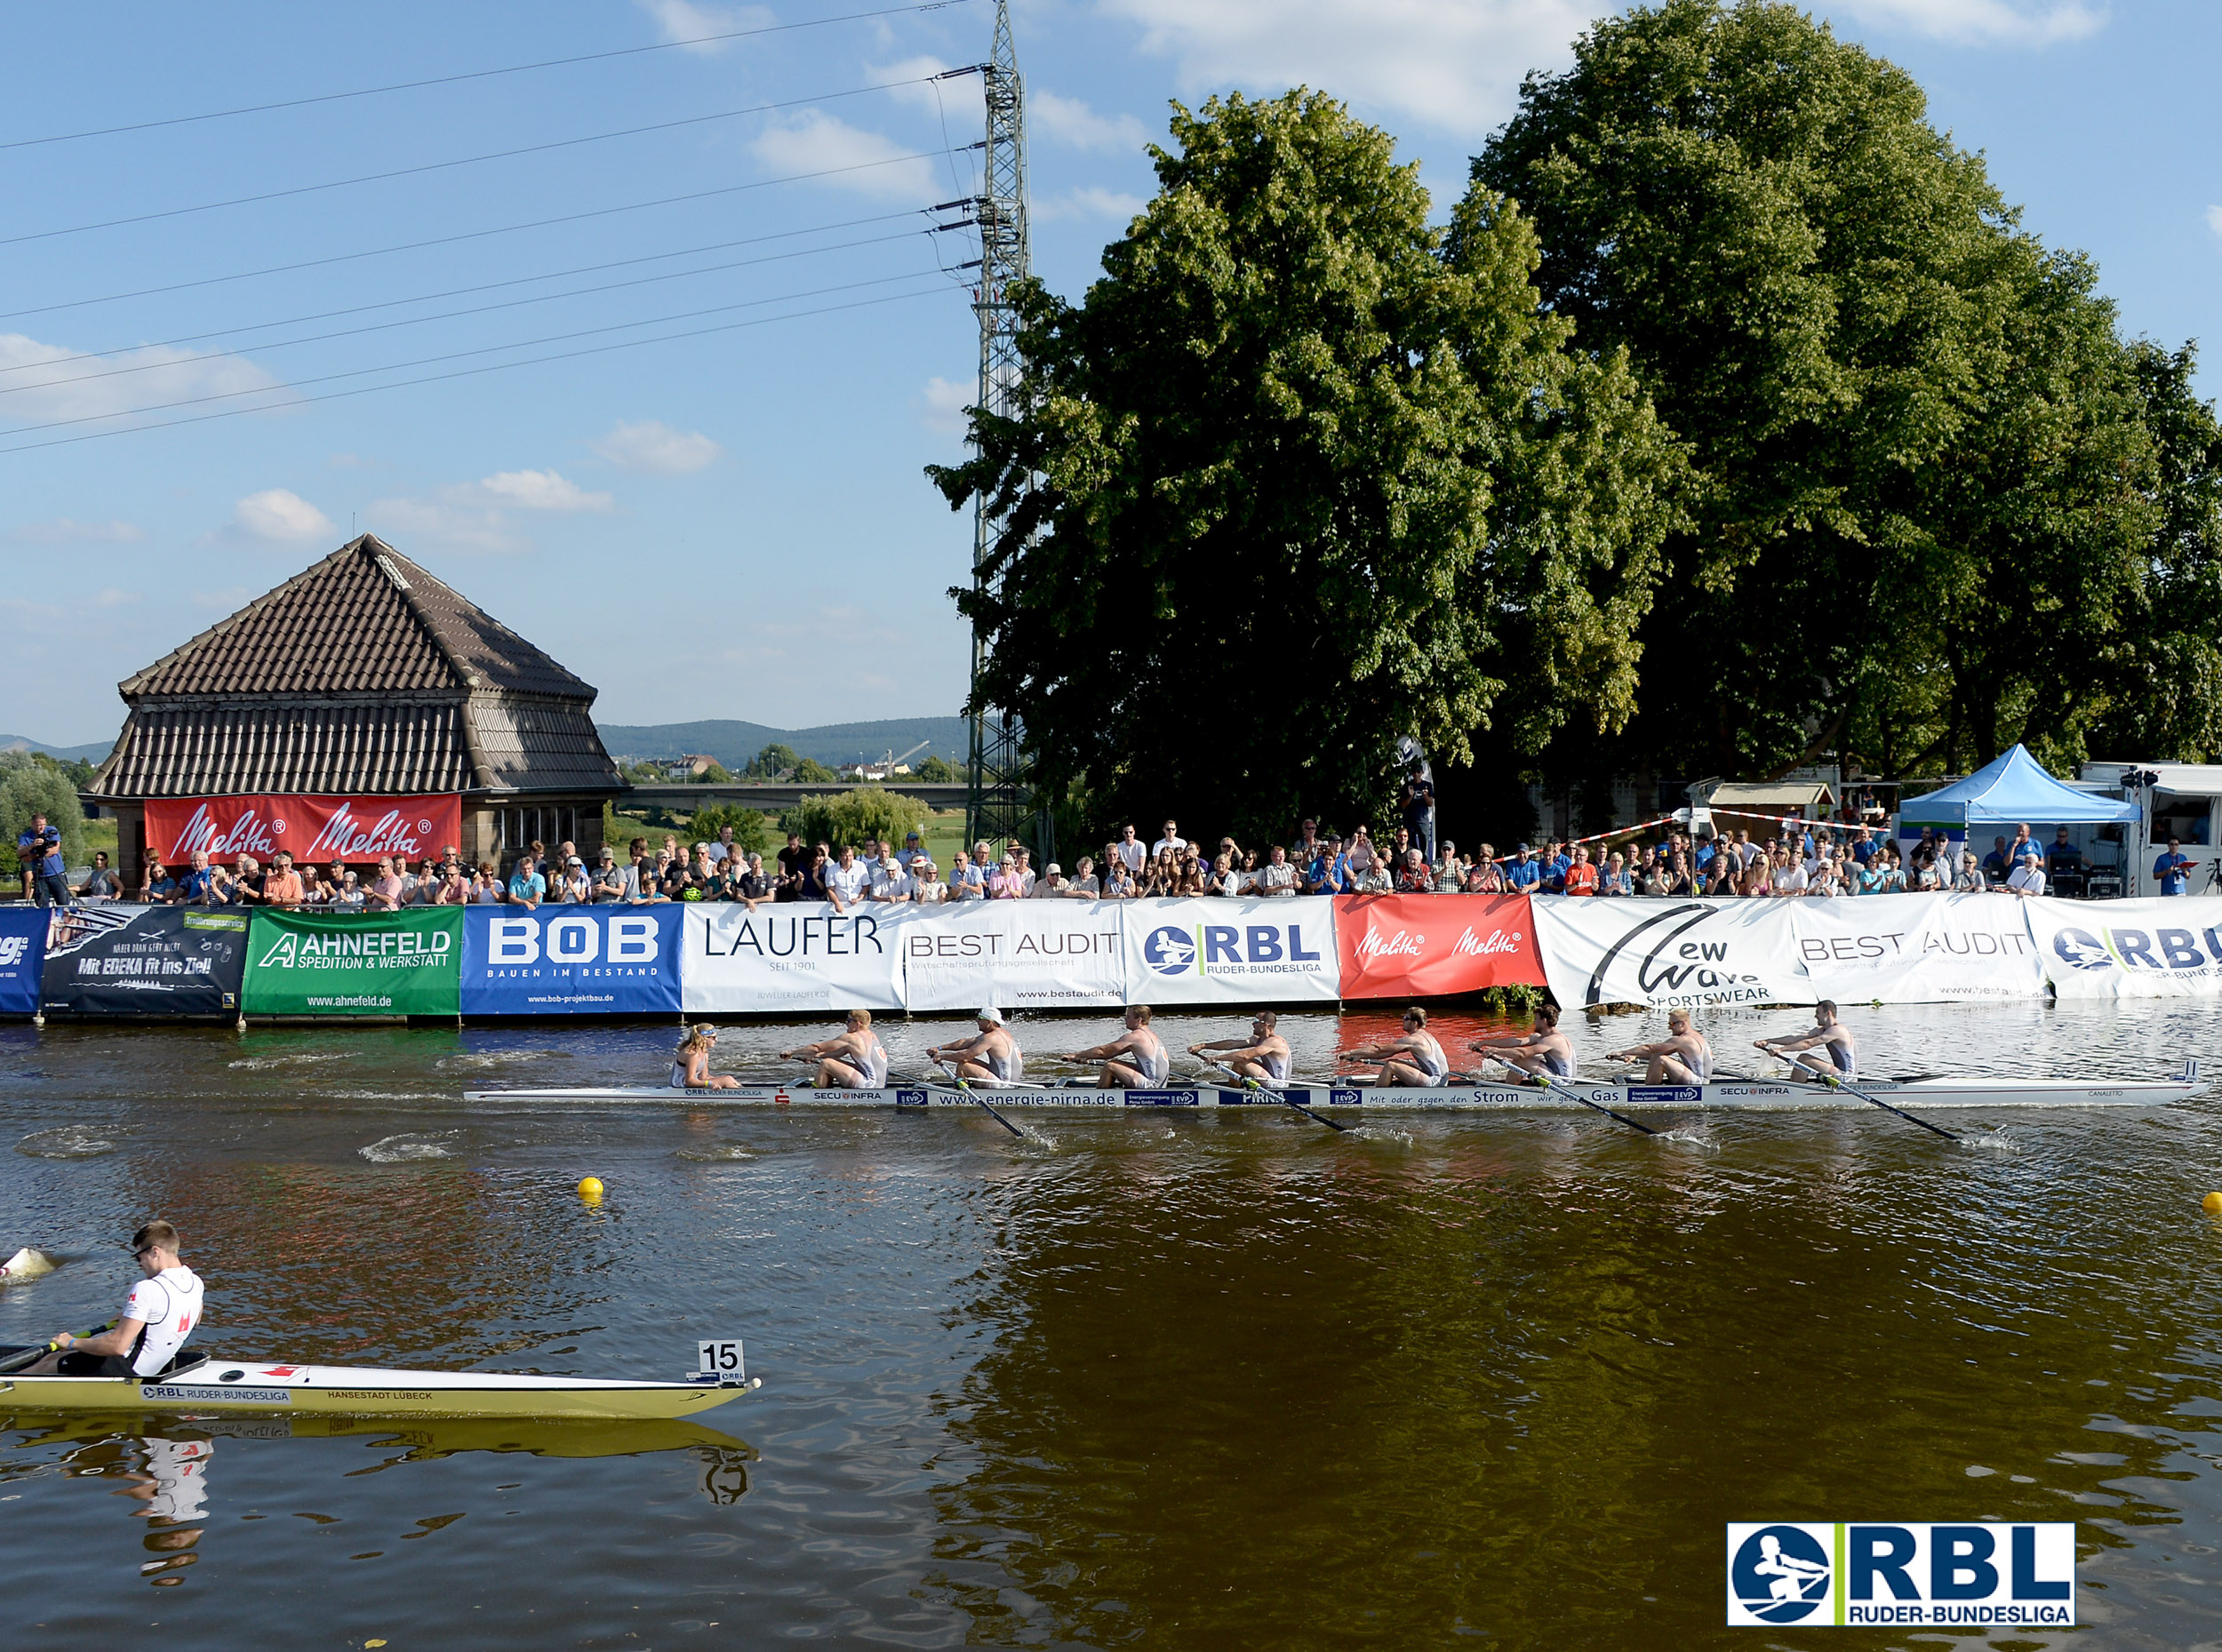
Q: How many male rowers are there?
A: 9